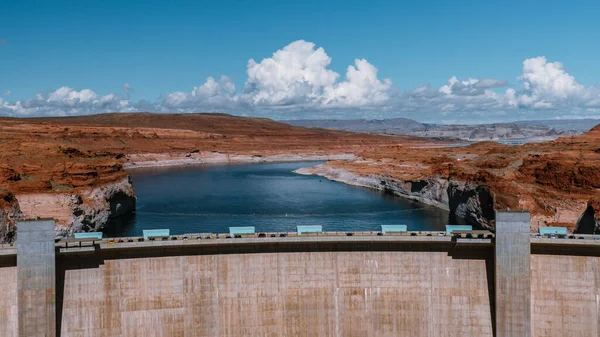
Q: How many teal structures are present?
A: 7